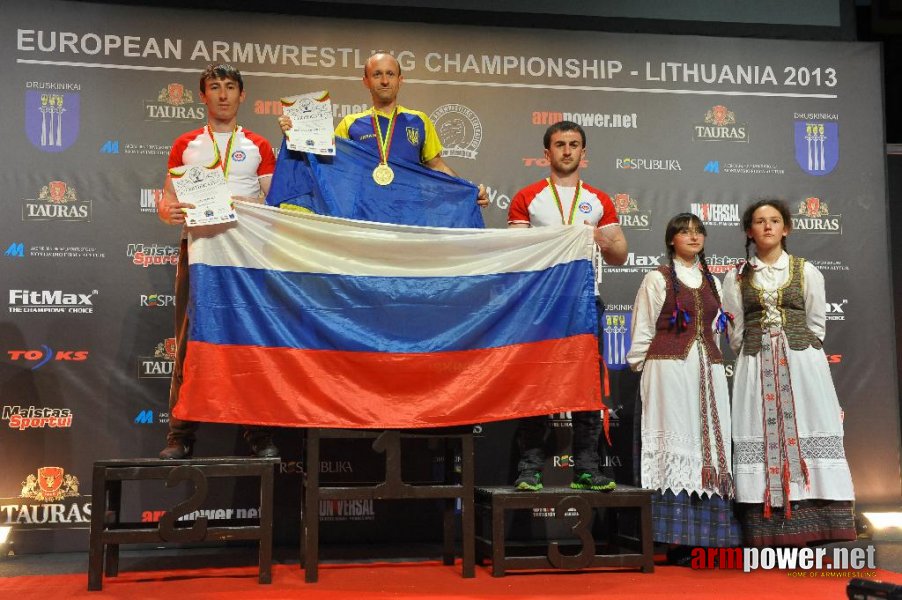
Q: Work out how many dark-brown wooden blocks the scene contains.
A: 3